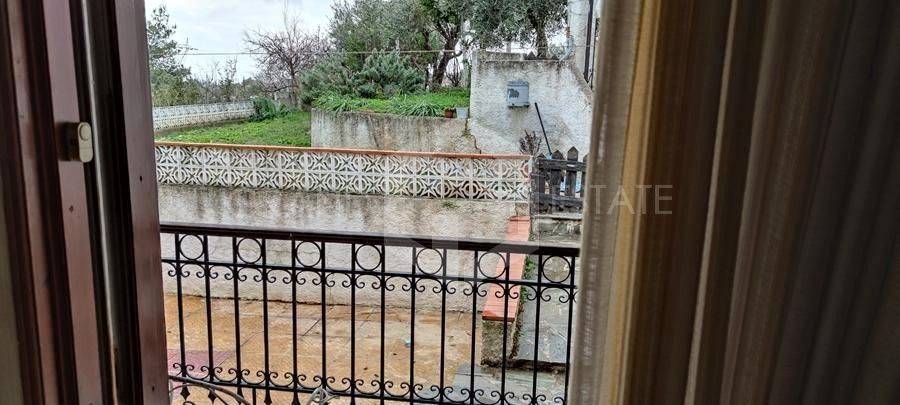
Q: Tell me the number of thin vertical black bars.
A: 14